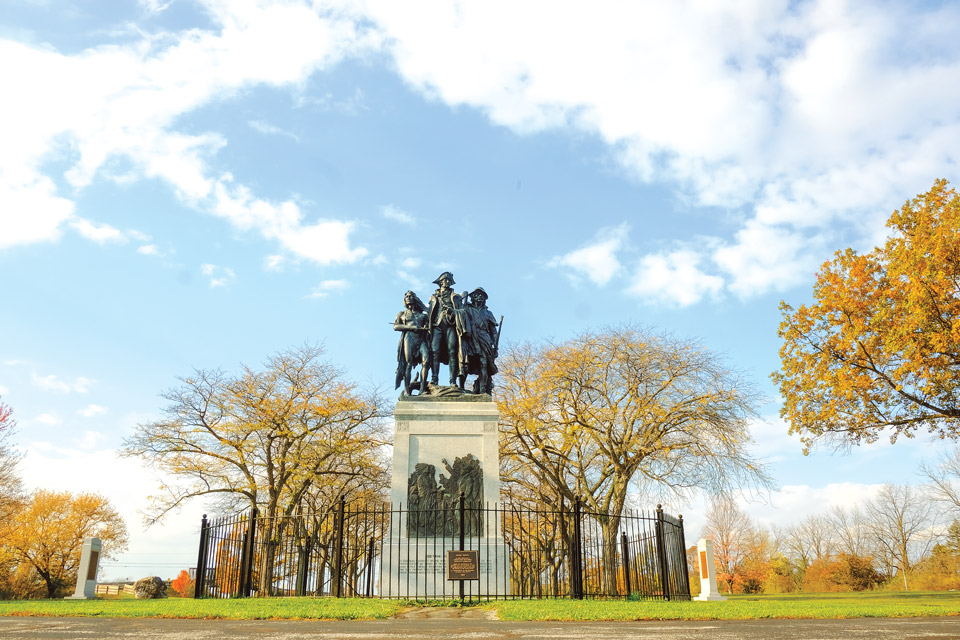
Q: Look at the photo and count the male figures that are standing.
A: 3